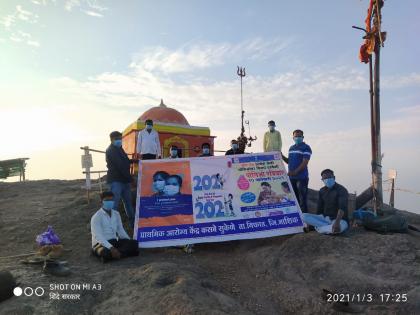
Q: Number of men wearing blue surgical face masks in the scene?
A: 9